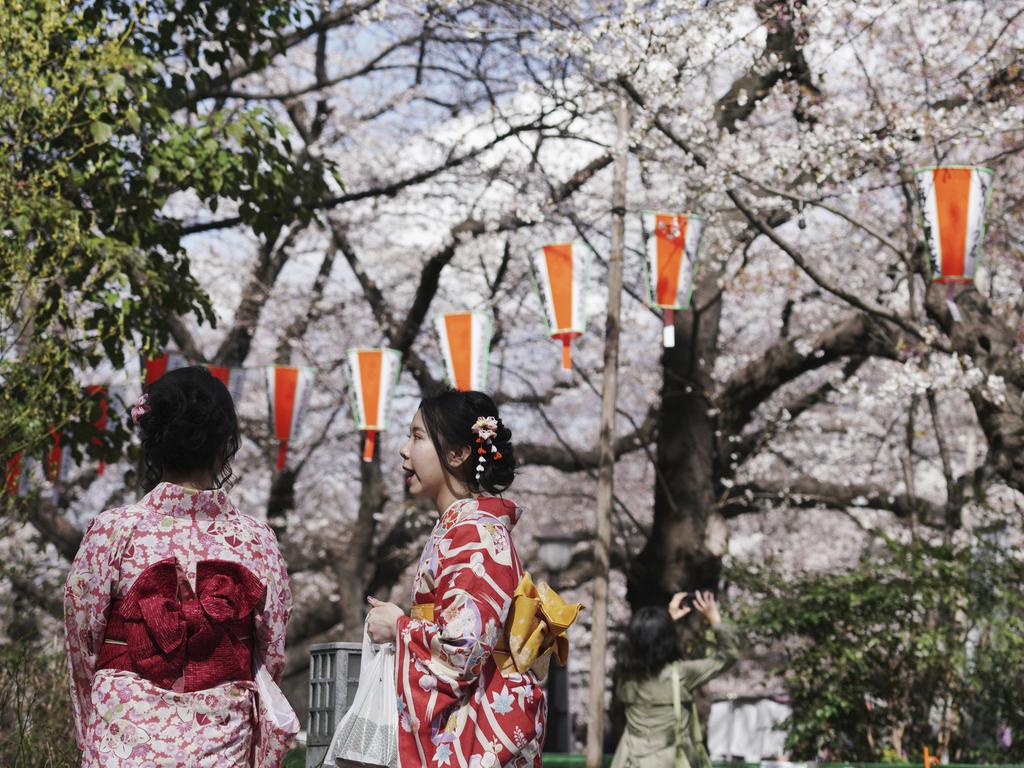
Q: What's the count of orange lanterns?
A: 11